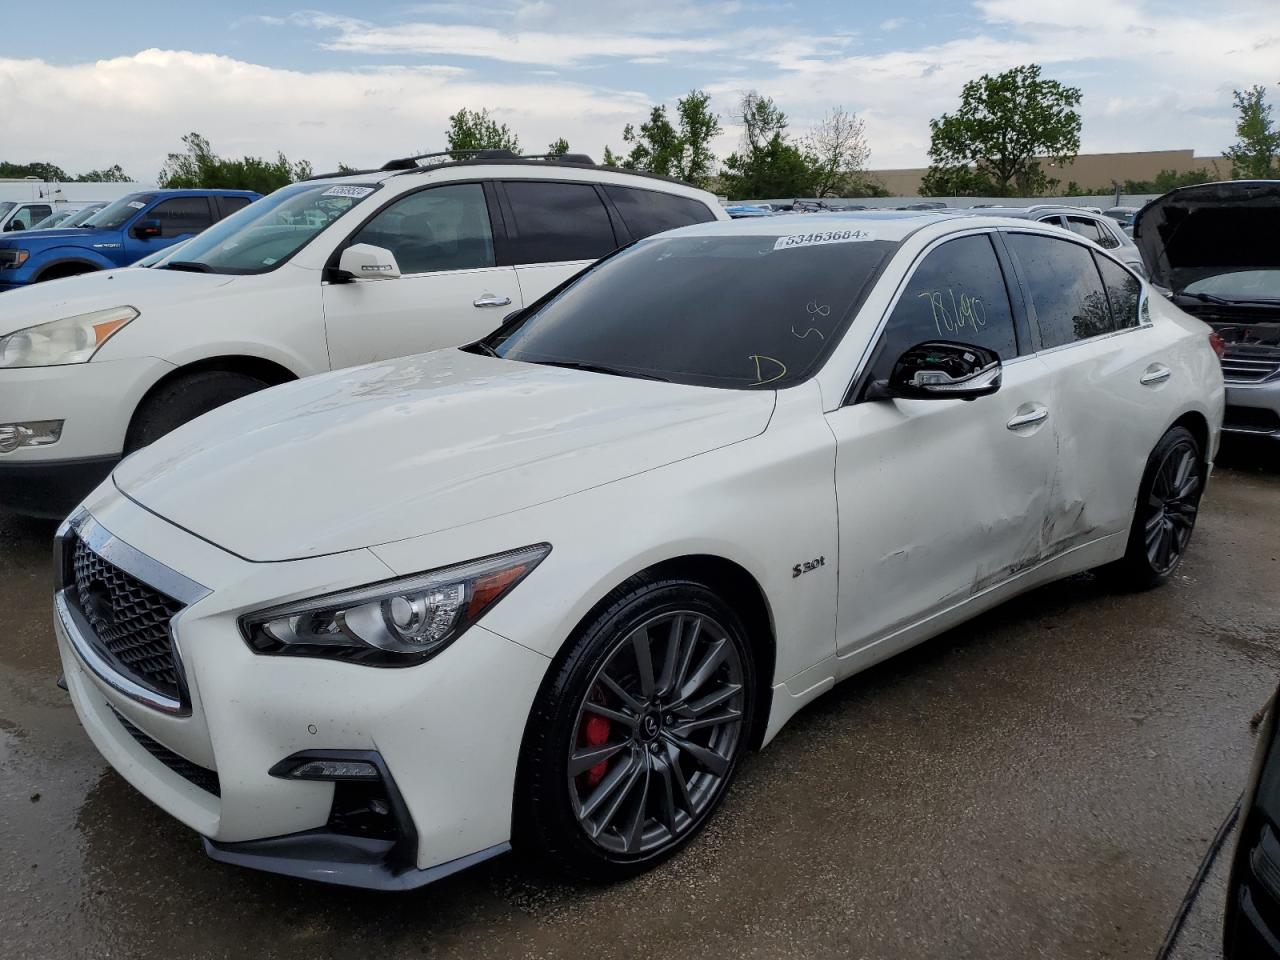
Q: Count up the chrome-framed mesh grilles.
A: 1